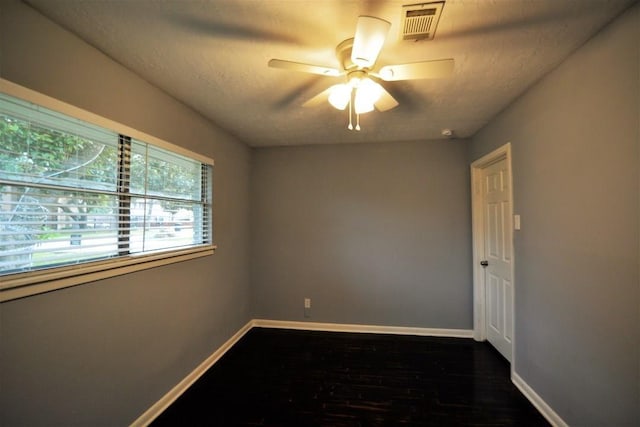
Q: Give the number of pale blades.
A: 5